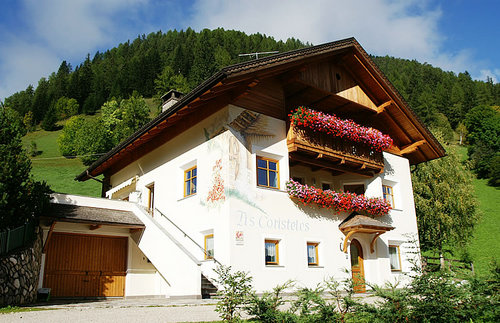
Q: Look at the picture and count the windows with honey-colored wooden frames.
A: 7